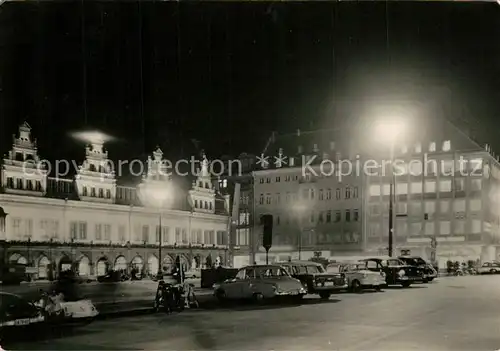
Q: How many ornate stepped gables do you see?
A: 4